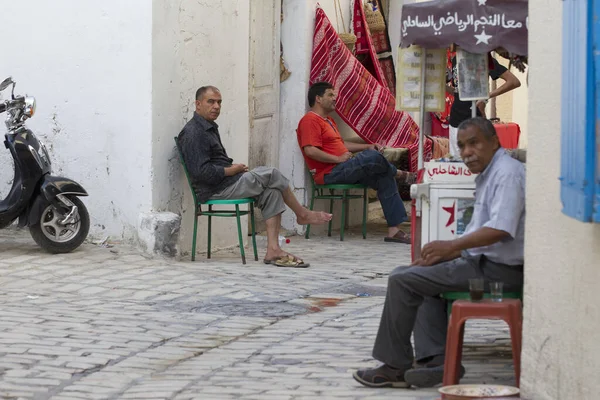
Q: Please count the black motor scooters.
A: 1